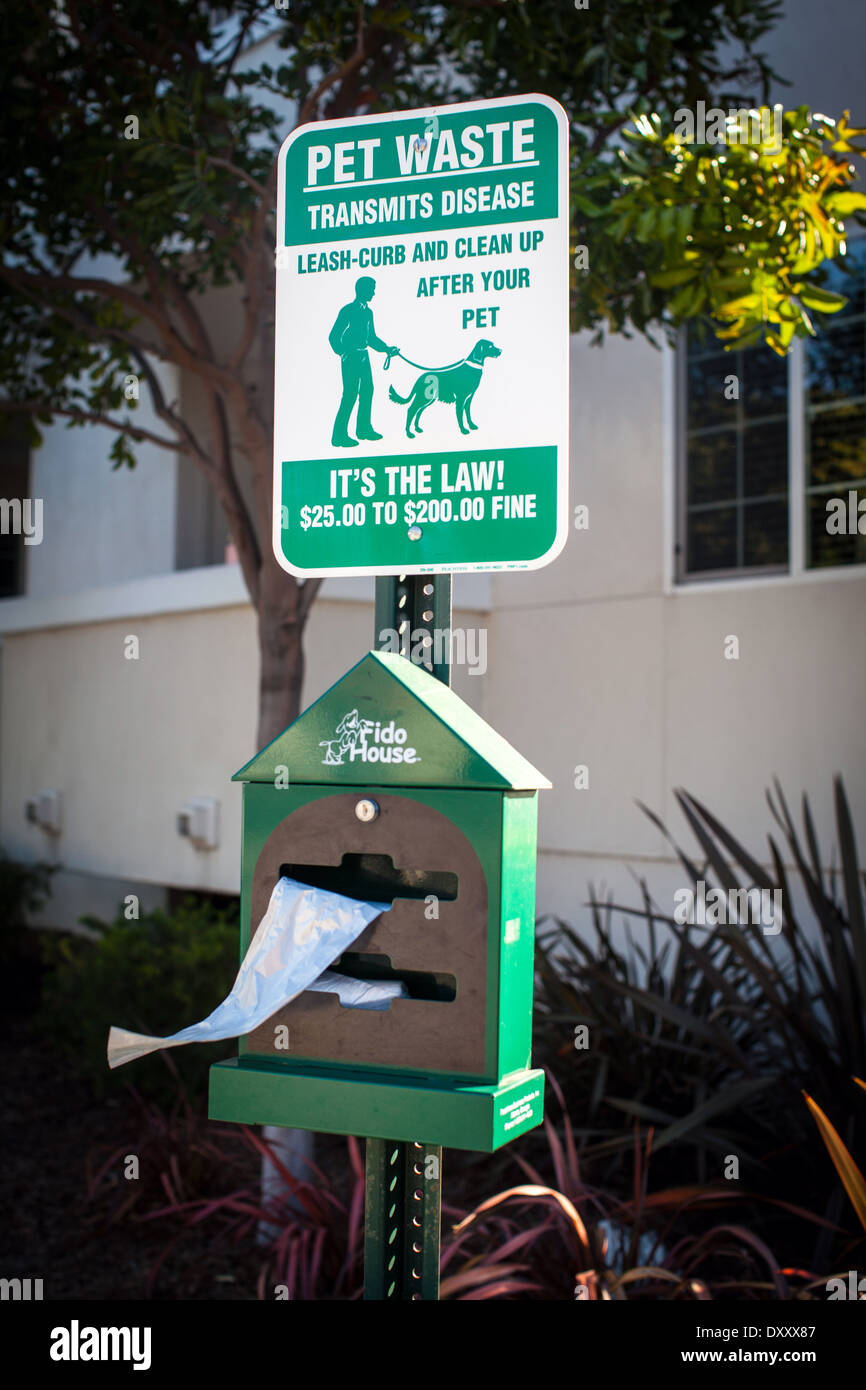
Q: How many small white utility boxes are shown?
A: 2